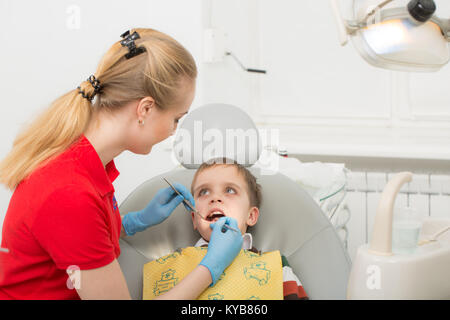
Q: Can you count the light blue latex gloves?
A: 2